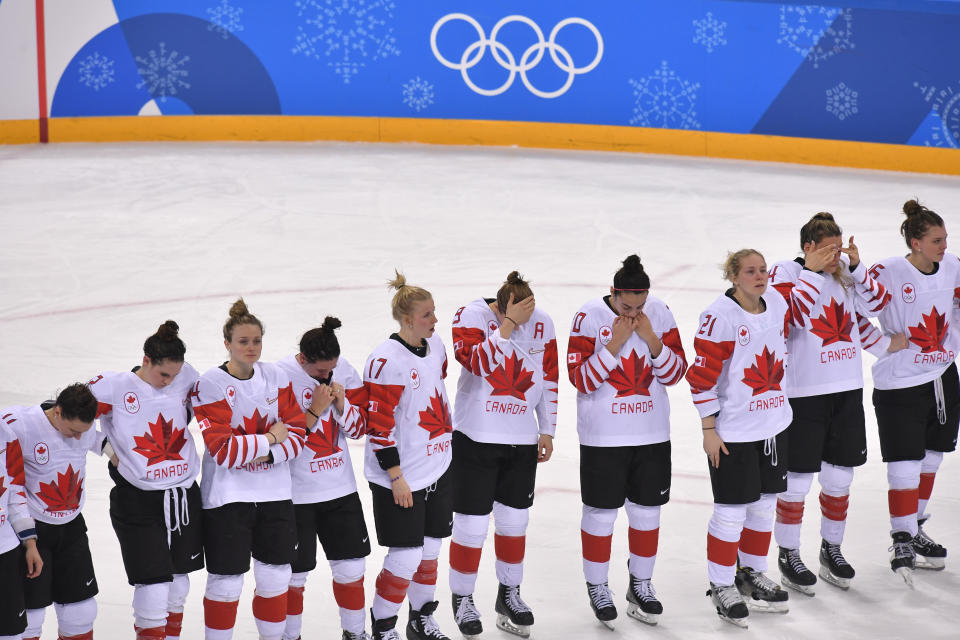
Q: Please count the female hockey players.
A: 11